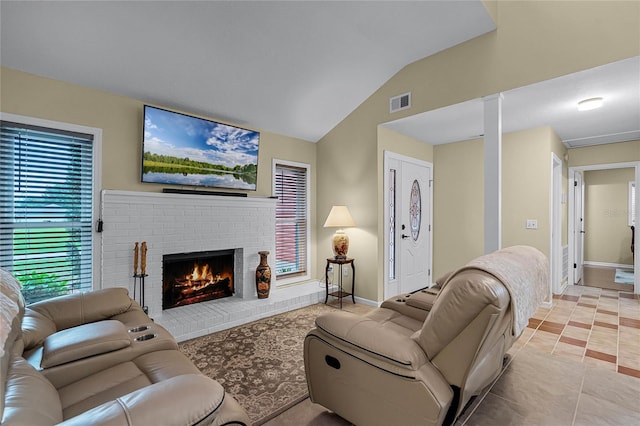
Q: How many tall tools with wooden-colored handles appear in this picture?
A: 2